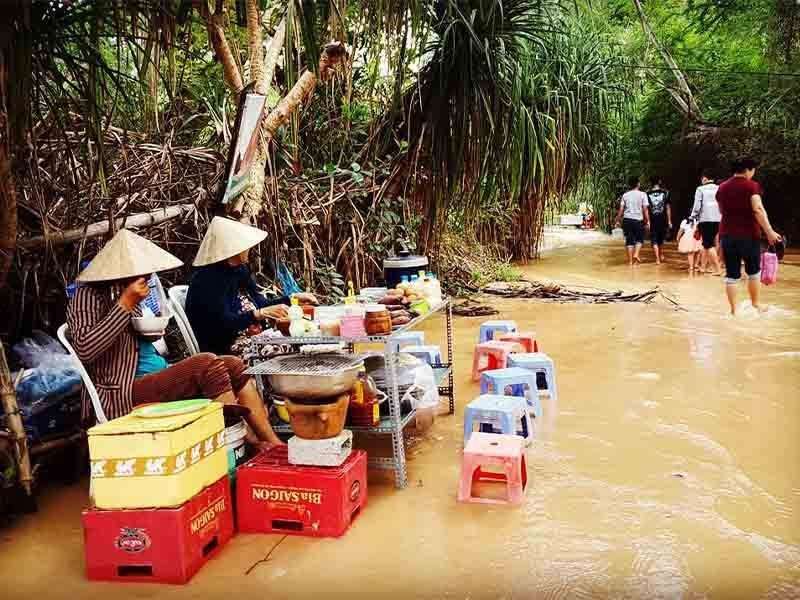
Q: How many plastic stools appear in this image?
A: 9